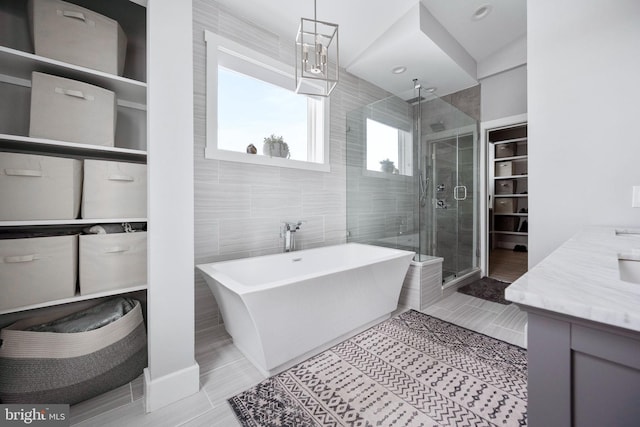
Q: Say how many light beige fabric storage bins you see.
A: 6